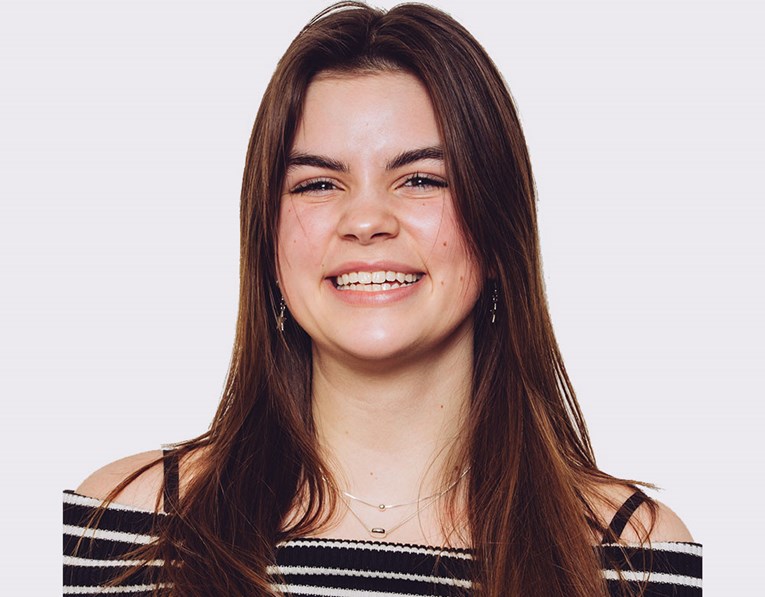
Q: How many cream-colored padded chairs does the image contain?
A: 0